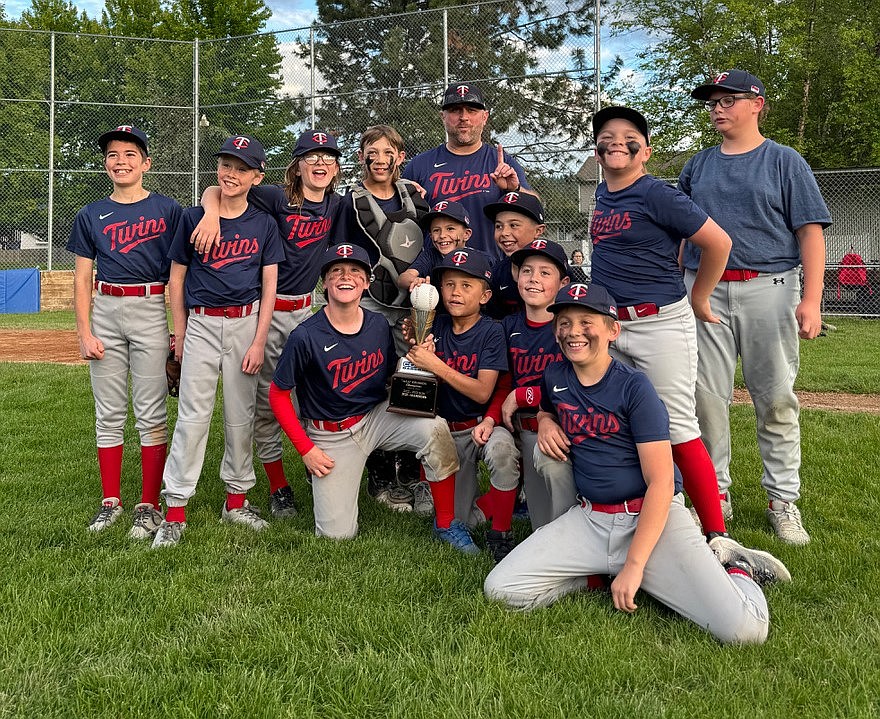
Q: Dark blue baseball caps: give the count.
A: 12